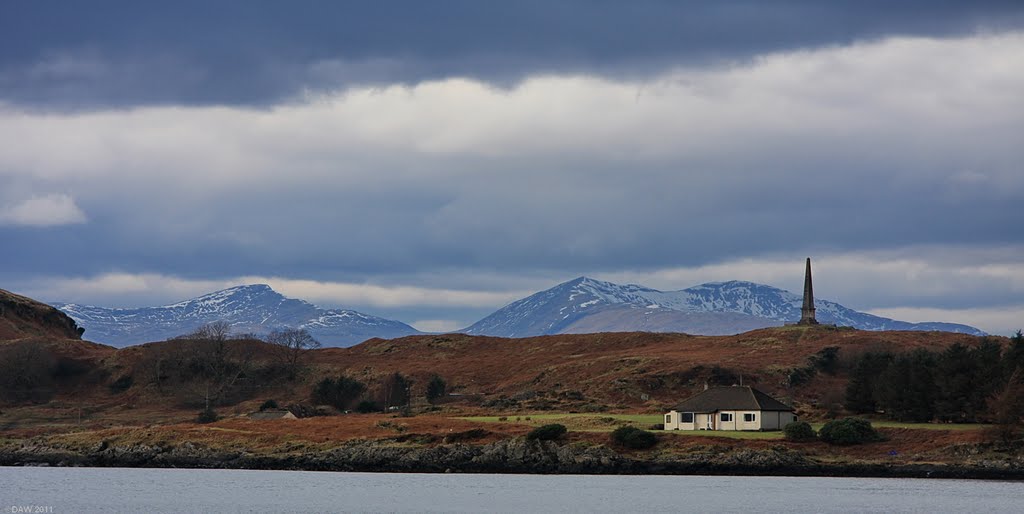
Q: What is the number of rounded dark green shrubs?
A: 4